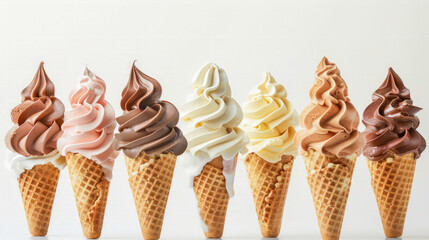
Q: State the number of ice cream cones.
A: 7